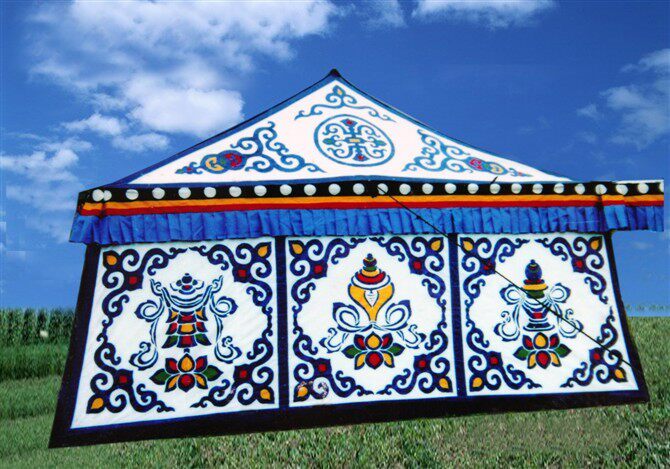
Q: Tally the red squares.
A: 12